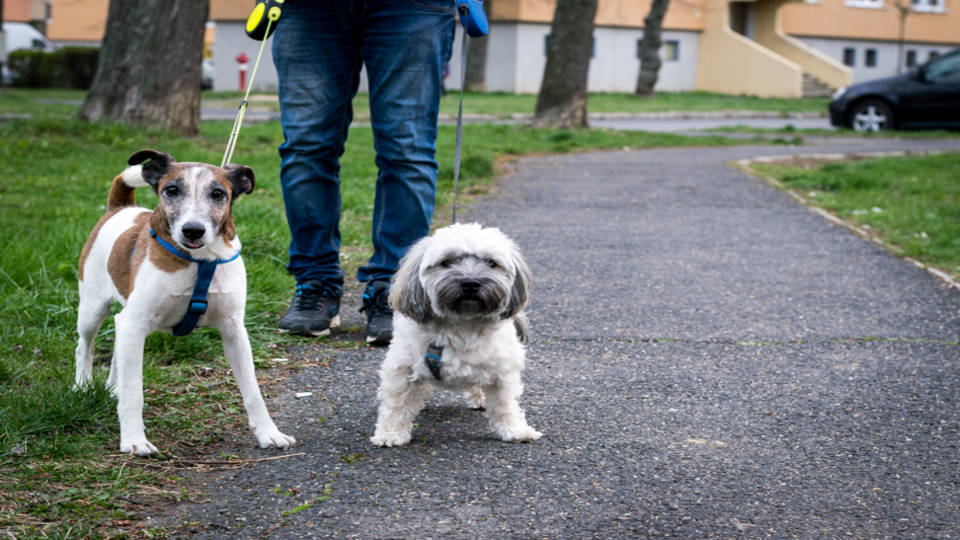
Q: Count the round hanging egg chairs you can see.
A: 0